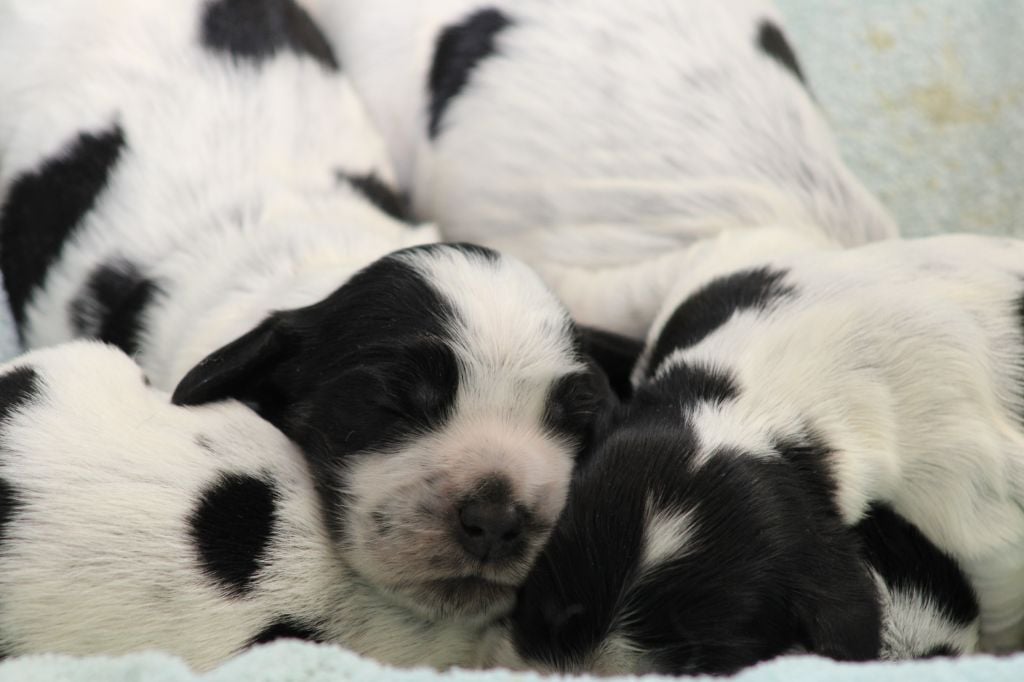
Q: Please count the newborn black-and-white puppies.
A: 4